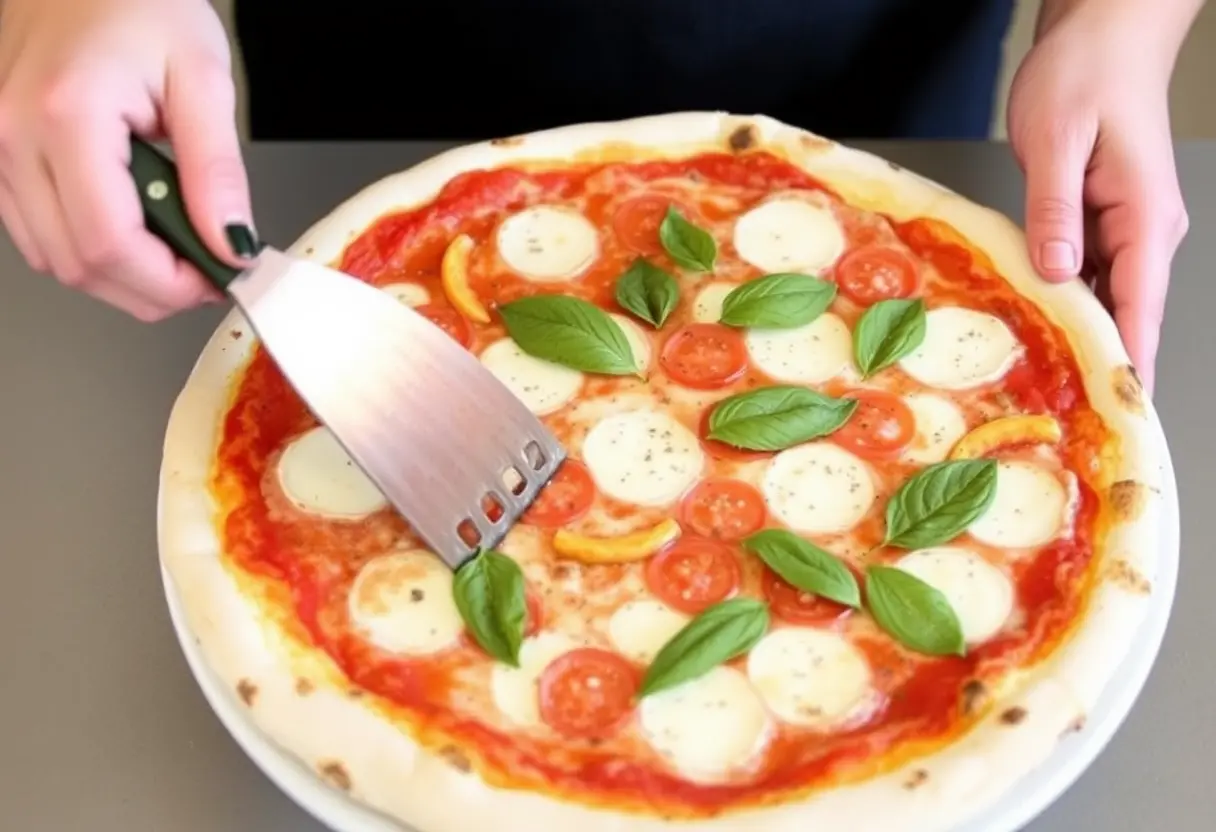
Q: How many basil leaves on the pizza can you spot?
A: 11